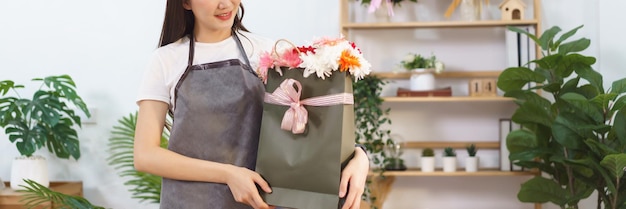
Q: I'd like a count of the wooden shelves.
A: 3